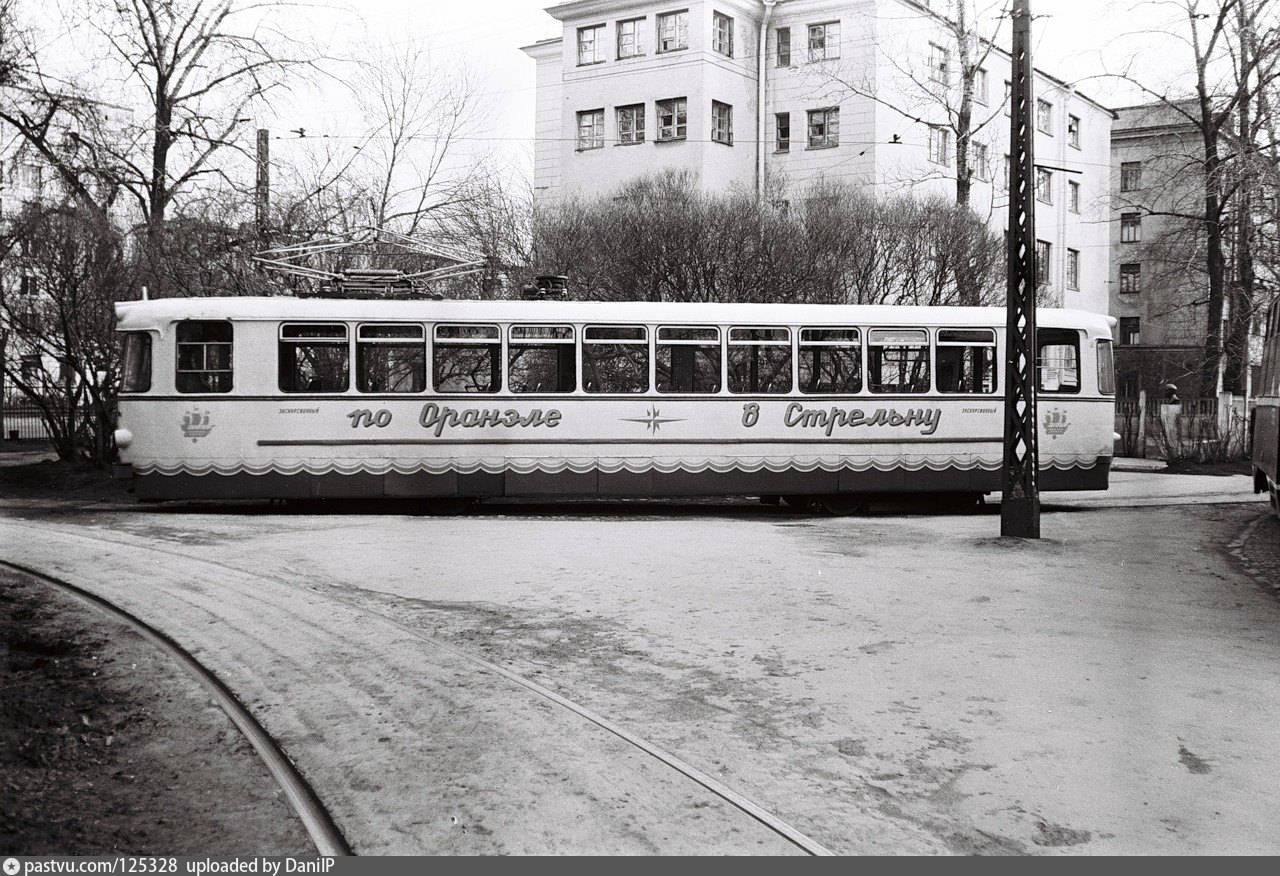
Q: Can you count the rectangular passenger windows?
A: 10